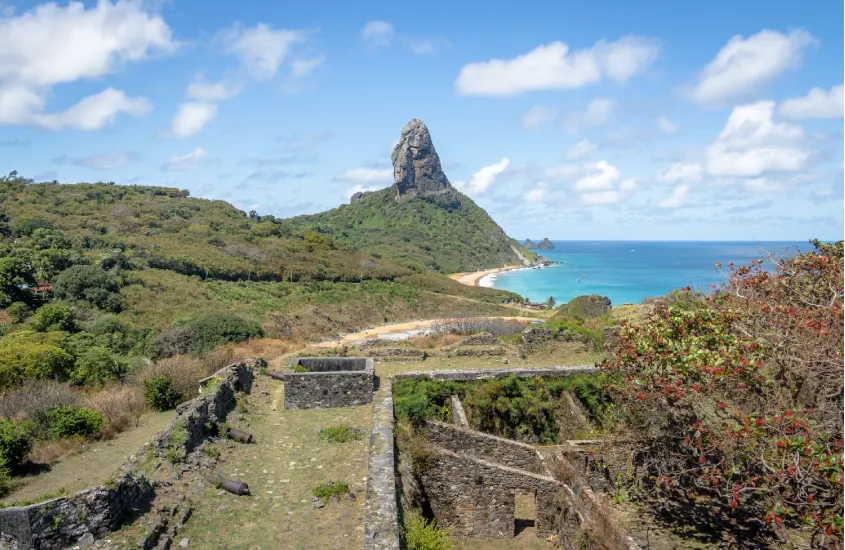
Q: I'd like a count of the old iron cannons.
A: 3